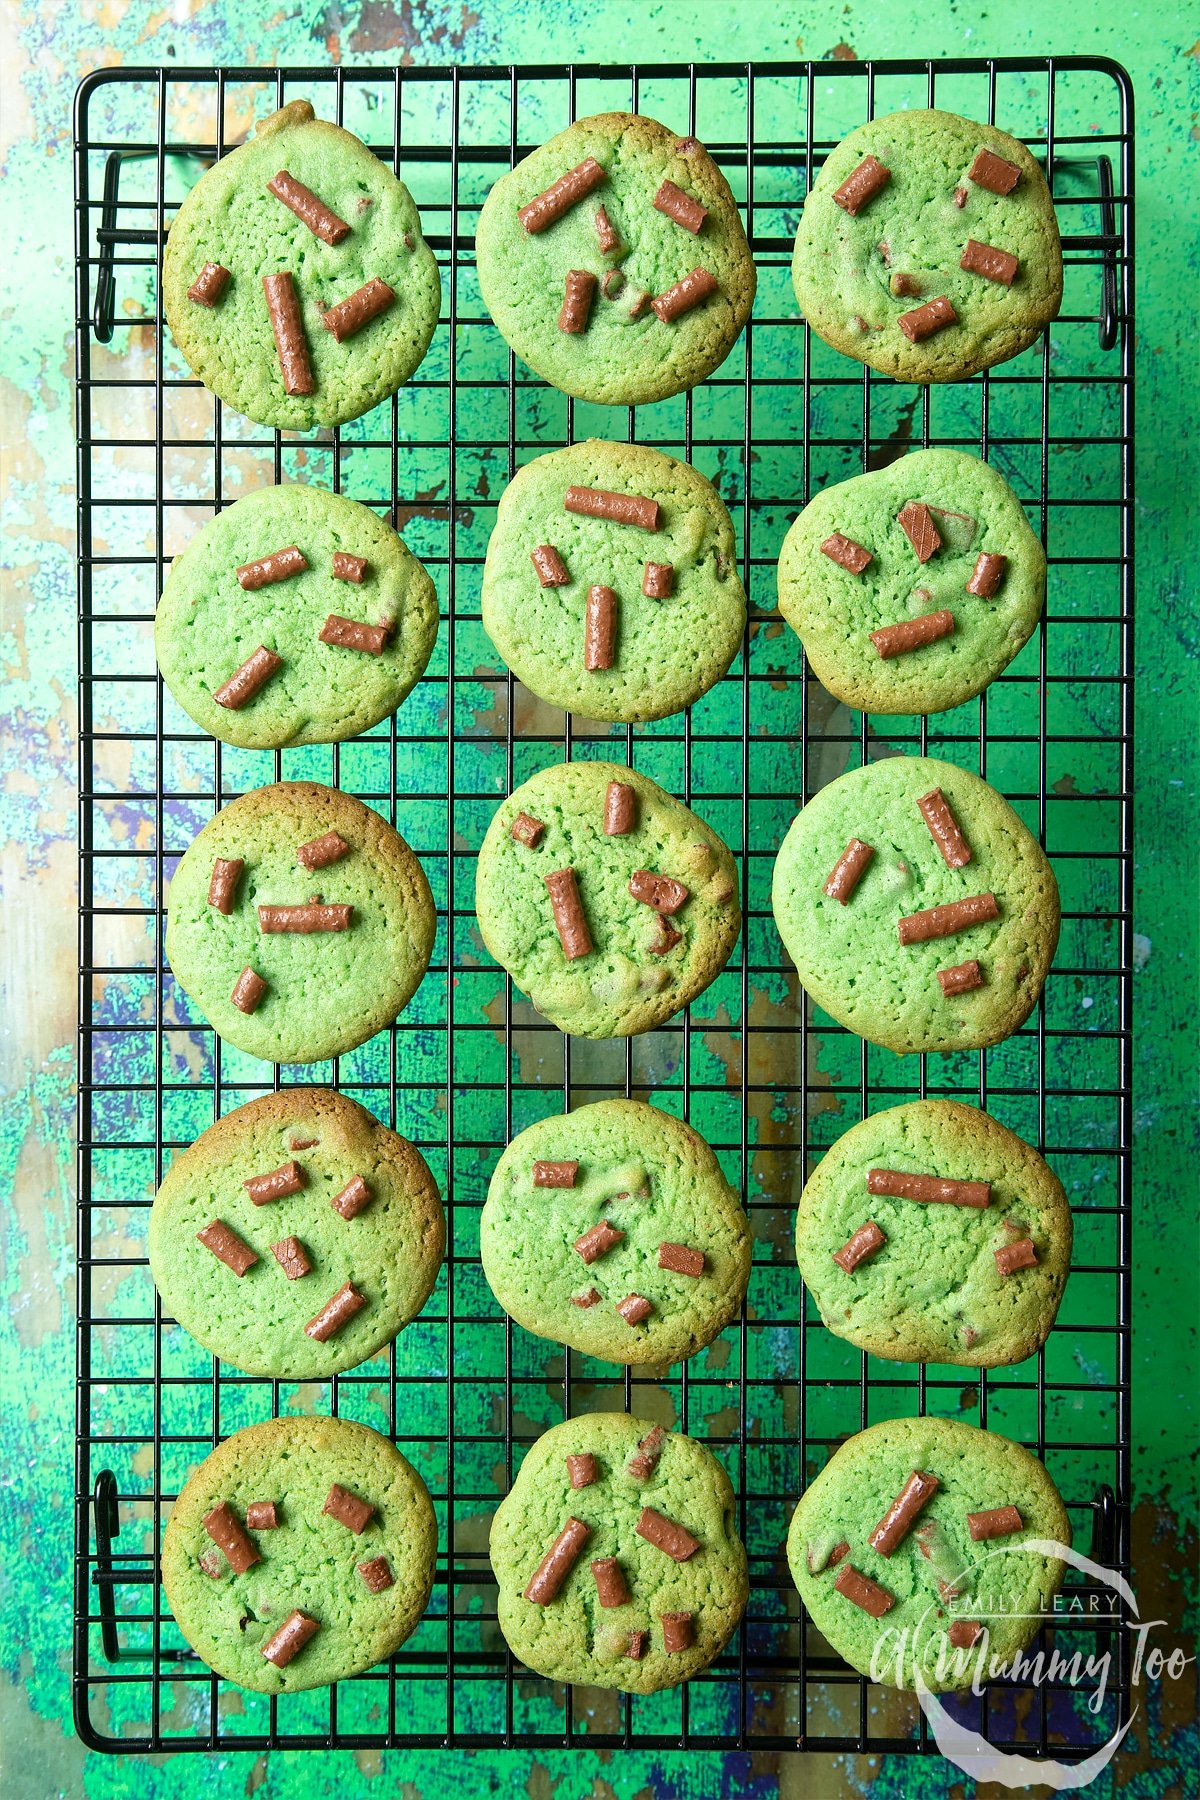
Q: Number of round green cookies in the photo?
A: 15